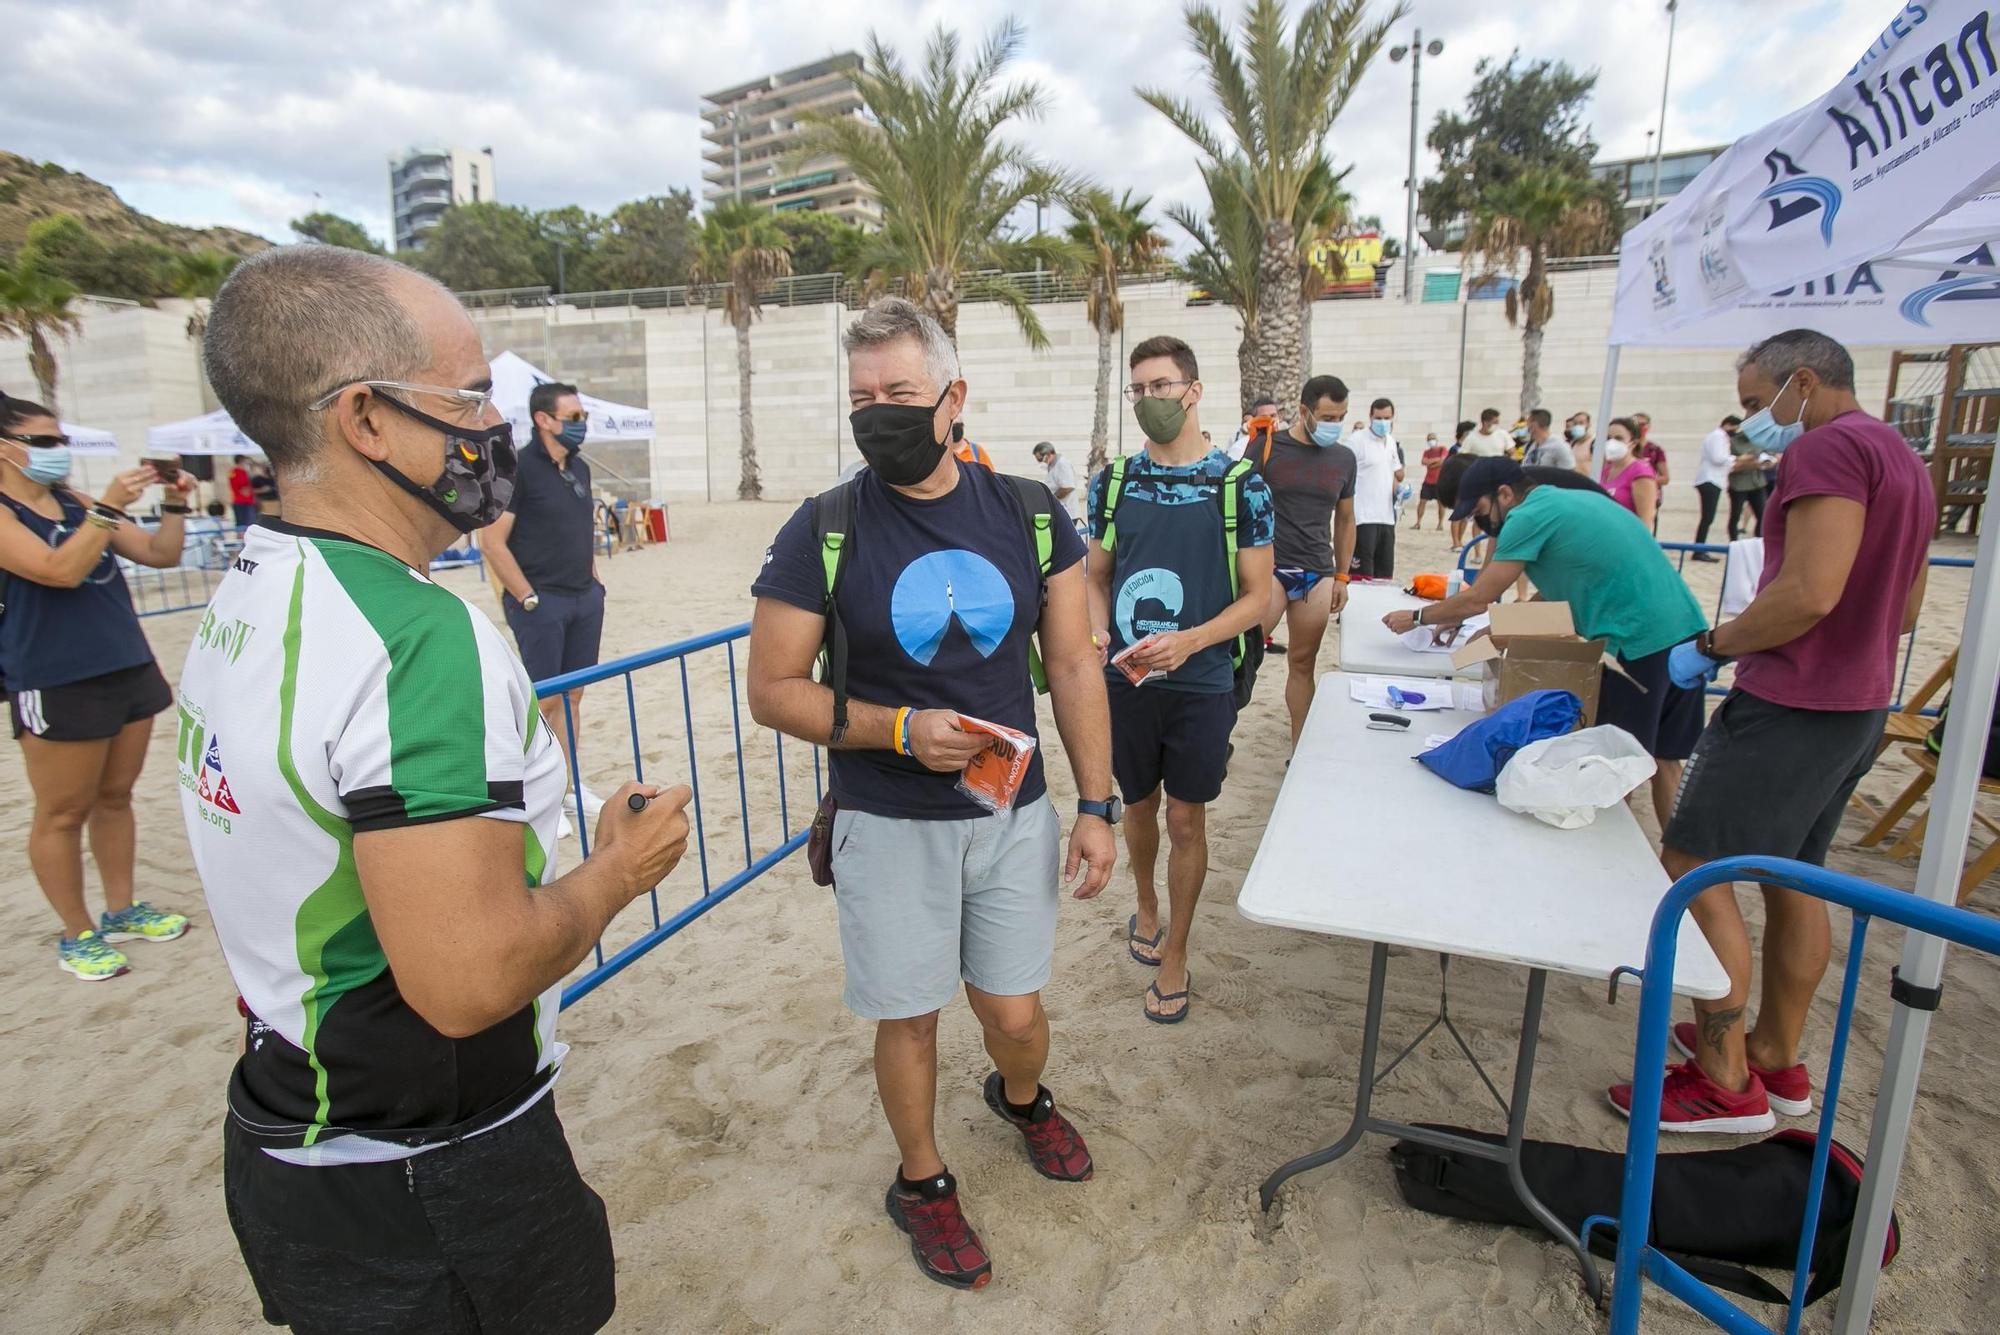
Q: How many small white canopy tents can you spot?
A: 3